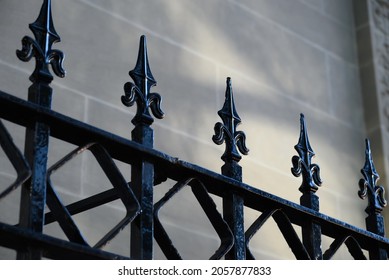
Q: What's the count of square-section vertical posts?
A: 5